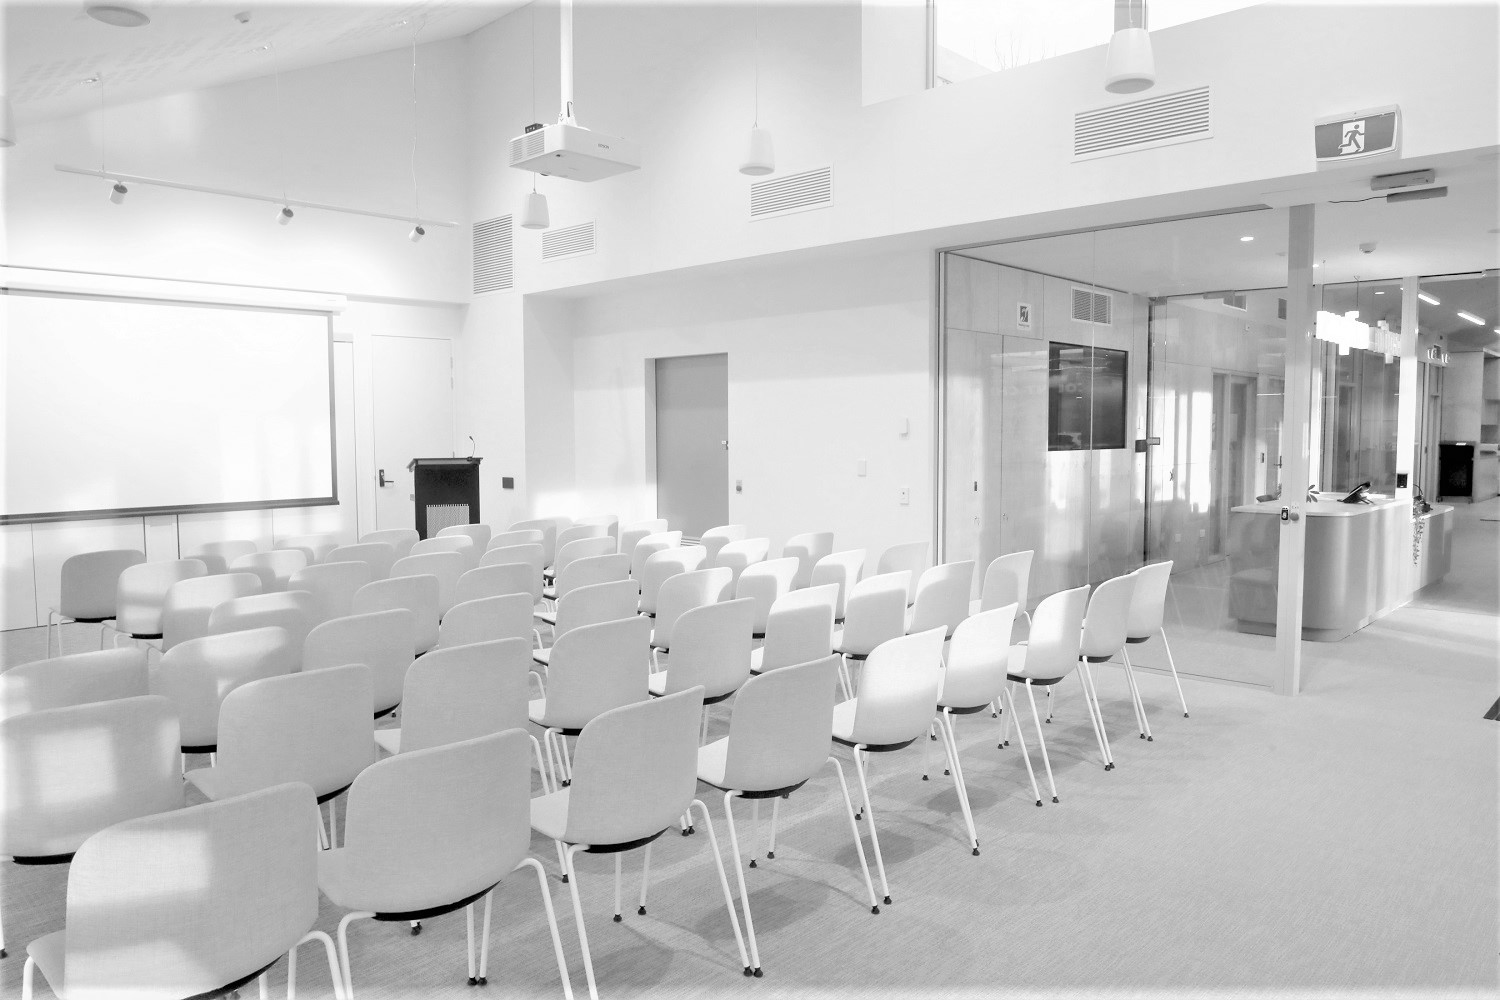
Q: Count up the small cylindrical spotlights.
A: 3